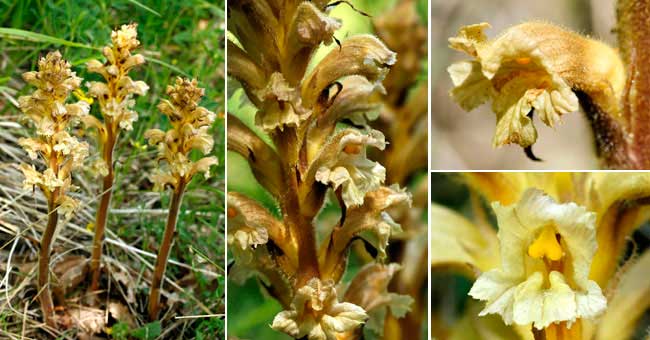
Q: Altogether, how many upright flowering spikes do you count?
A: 3